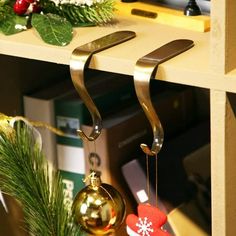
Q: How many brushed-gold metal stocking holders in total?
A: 2